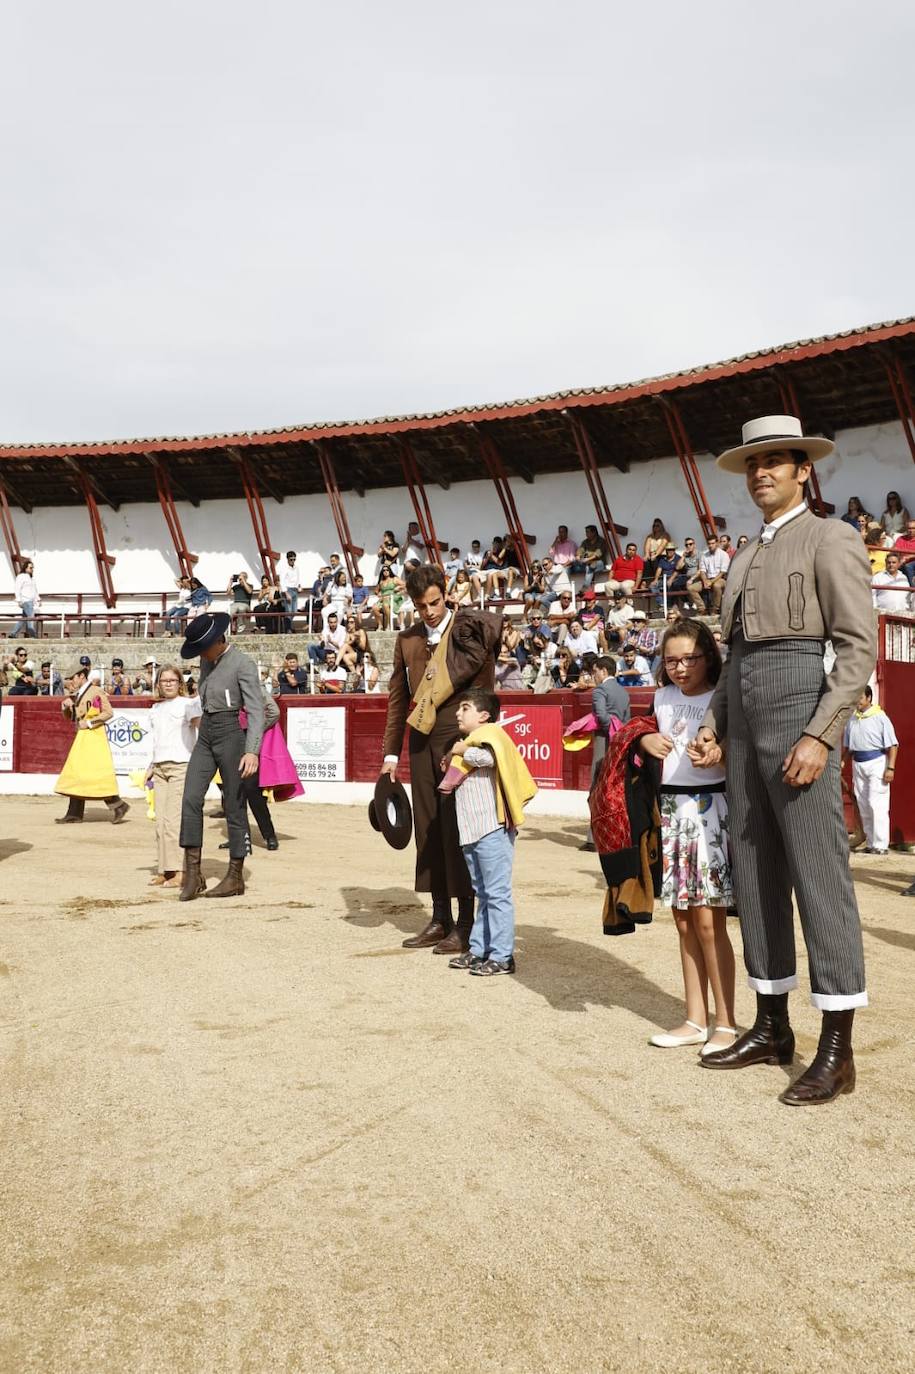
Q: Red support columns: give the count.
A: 11